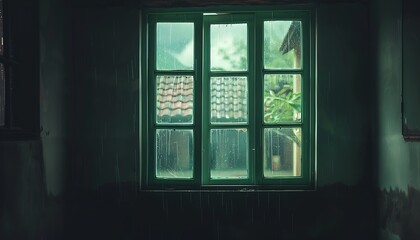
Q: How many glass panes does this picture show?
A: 9